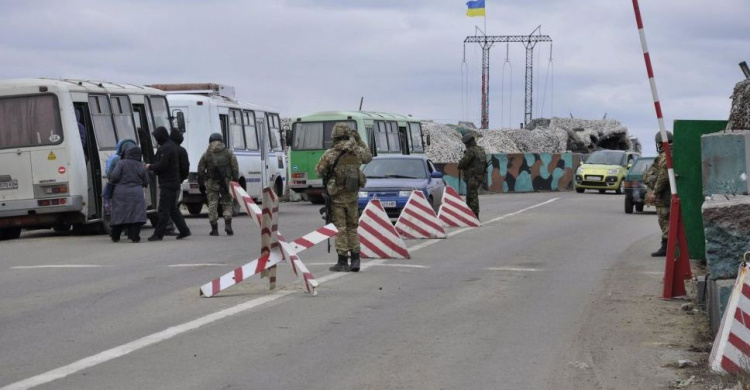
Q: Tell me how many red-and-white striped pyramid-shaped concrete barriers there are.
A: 4